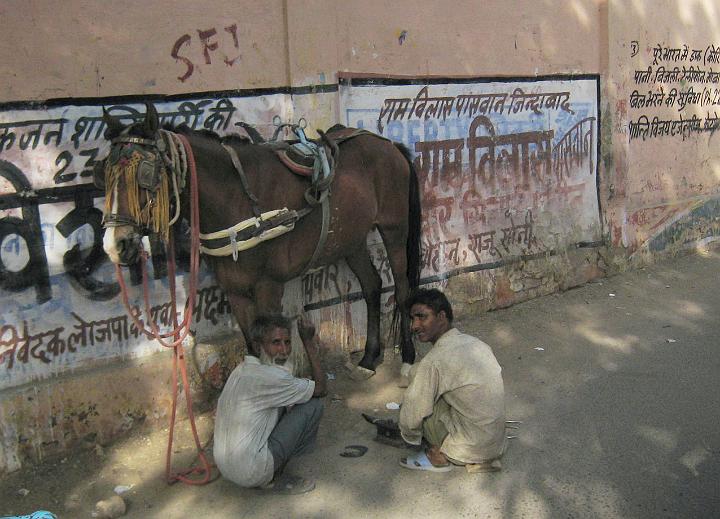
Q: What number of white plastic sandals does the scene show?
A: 1